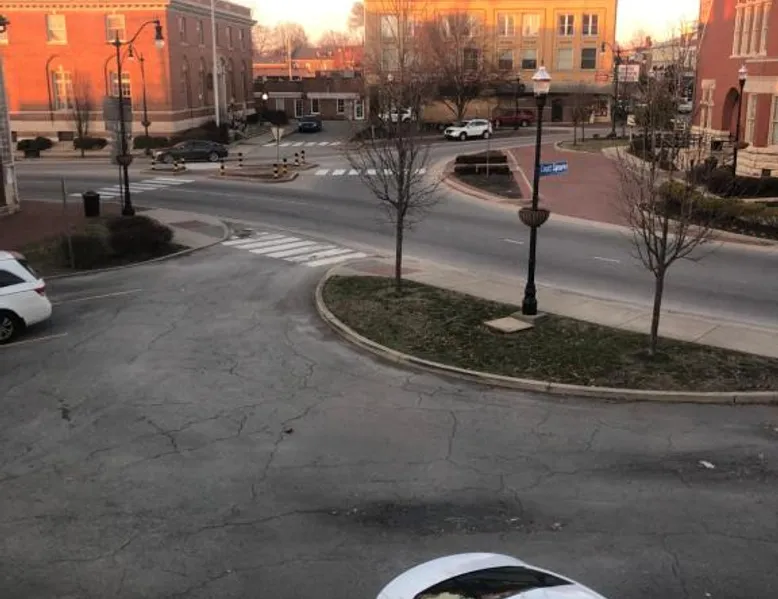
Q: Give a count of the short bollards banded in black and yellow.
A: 9